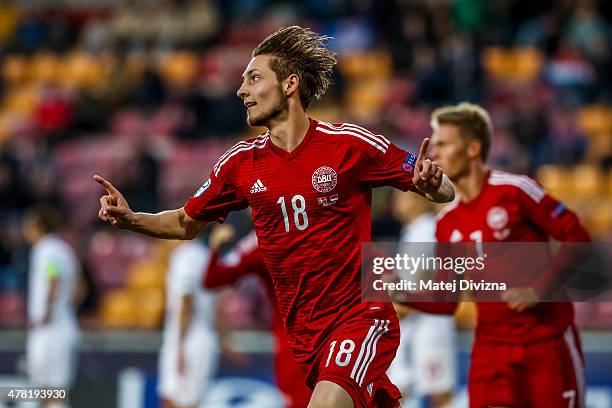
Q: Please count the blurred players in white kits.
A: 3